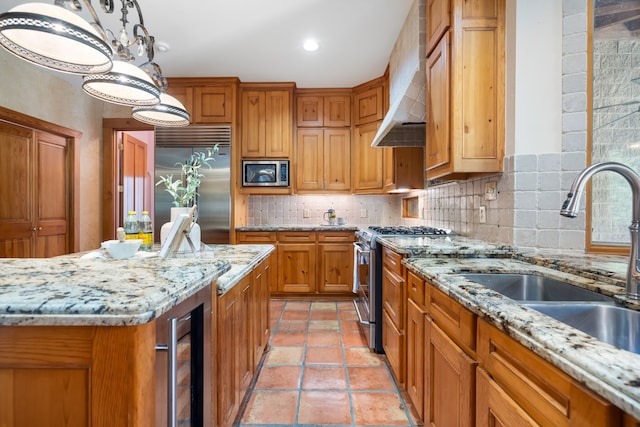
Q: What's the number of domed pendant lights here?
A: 3